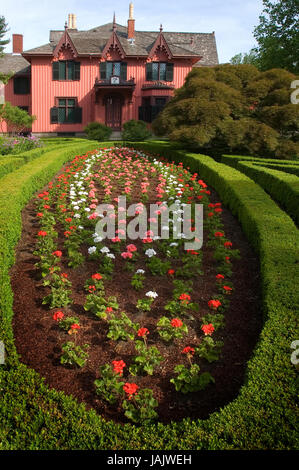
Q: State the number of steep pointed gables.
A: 3